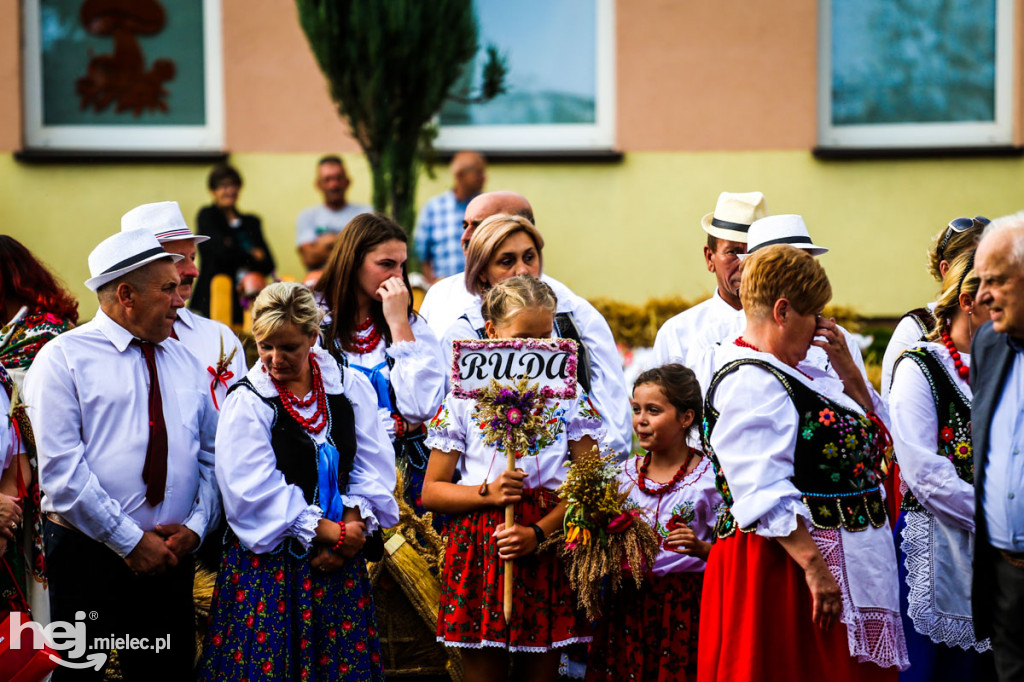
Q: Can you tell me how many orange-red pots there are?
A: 2